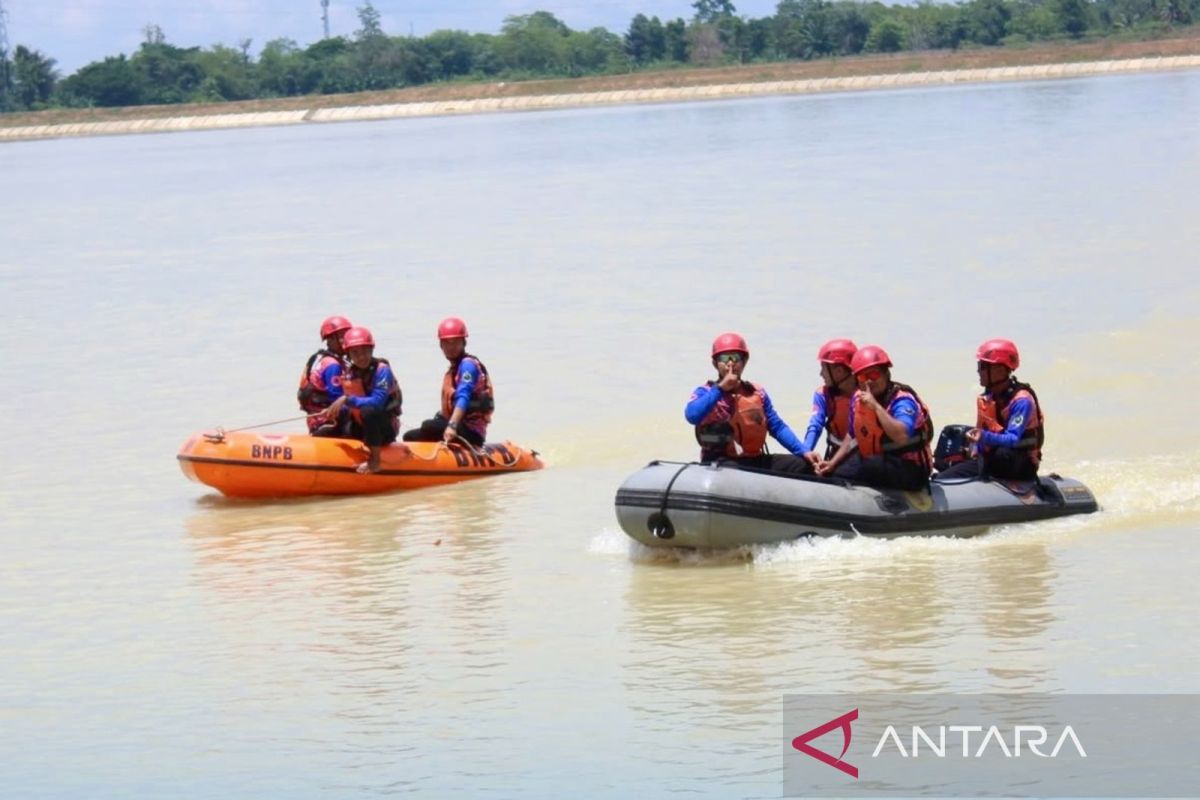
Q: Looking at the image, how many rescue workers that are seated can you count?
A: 7